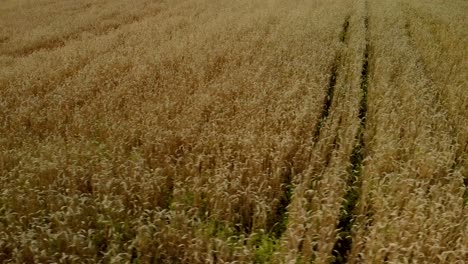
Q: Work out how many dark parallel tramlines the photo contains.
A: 2